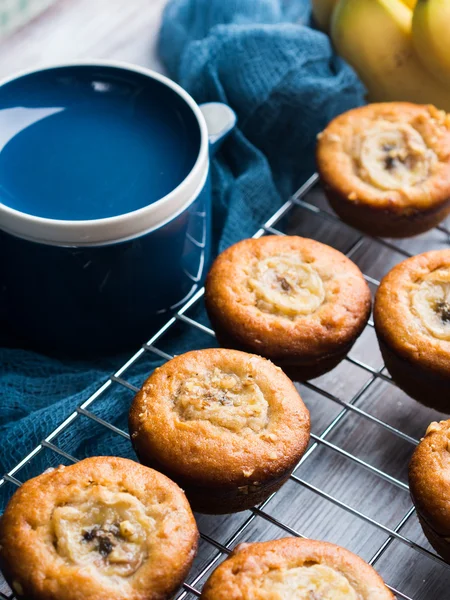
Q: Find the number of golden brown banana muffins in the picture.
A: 7